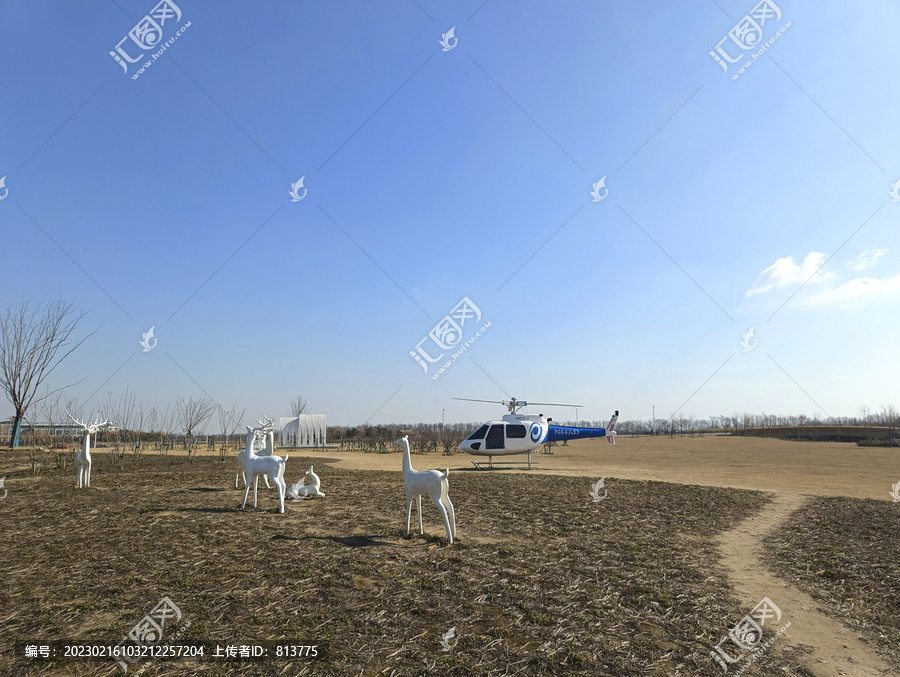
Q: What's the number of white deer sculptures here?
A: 5